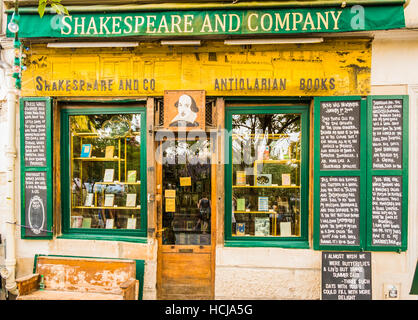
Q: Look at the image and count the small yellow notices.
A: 3